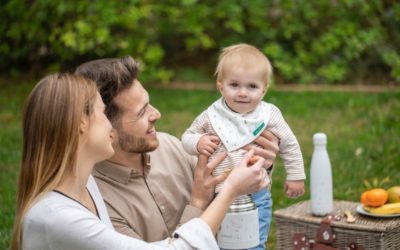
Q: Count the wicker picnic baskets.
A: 1